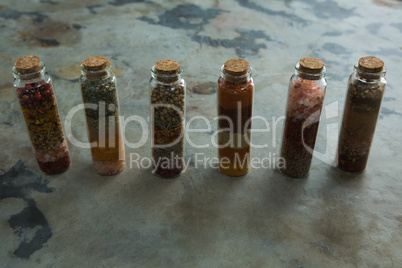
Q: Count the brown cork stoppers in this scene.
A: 6